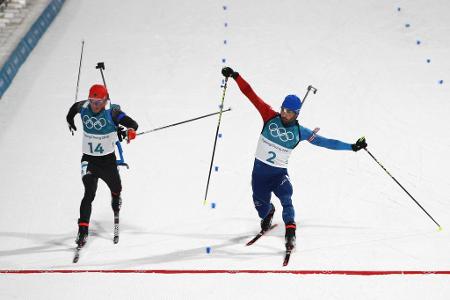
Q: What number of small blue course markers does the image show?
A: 15